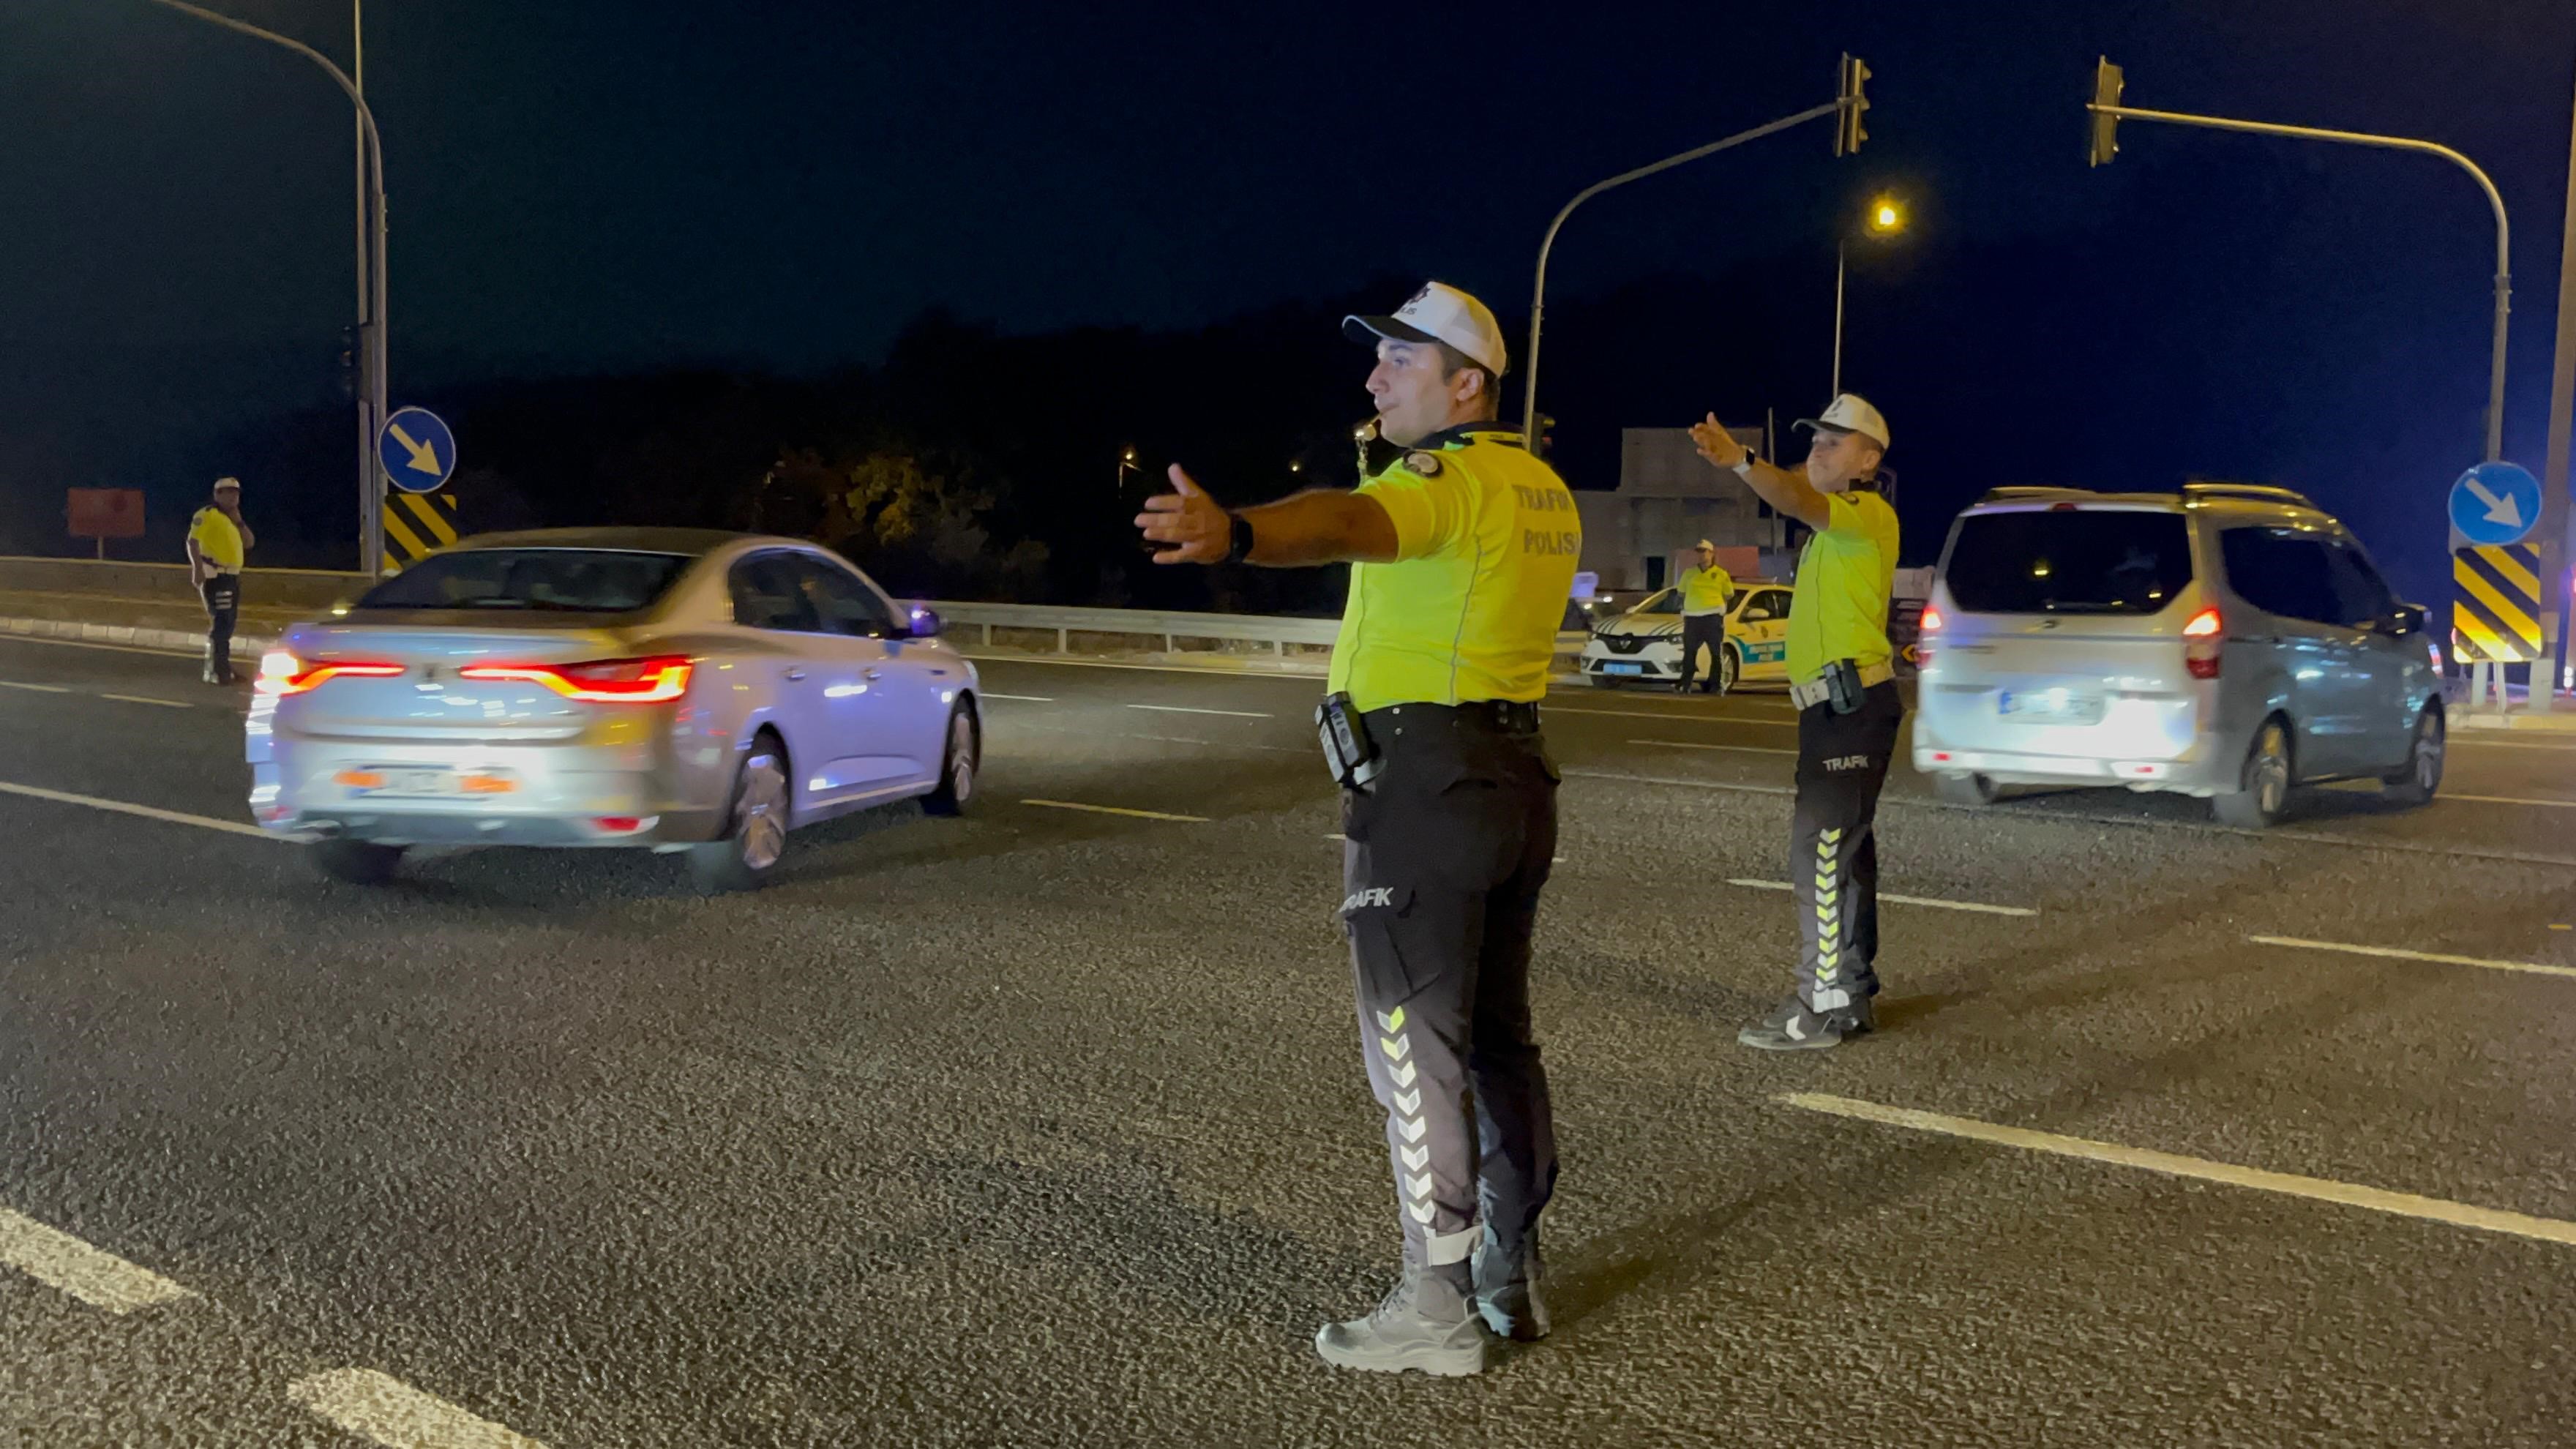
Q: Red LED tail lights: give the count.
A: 4